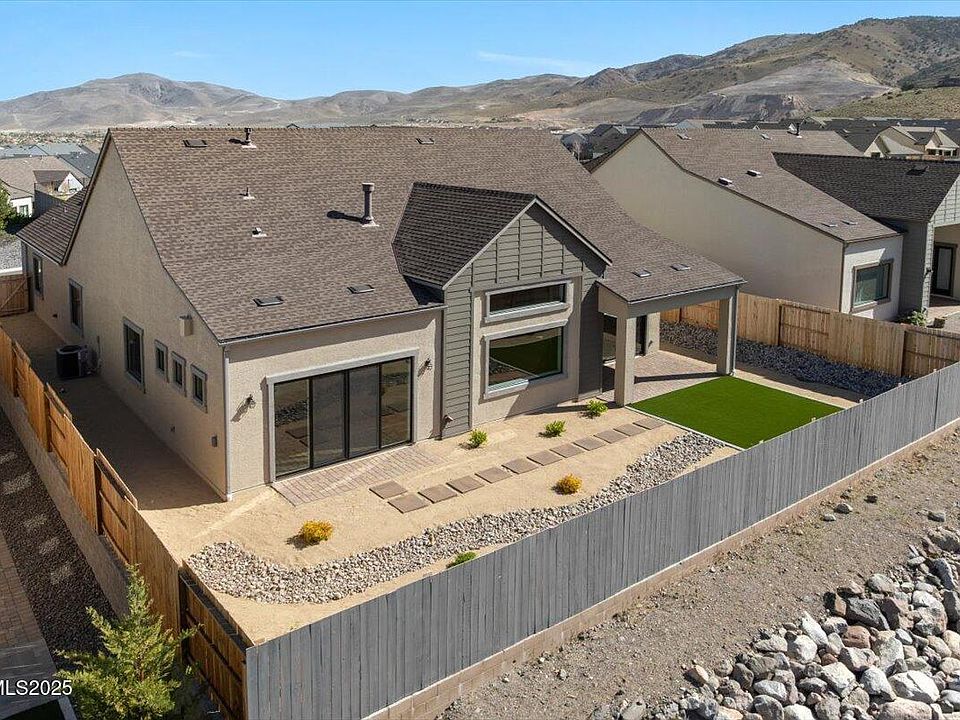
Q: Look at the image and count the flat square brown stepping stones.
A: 12